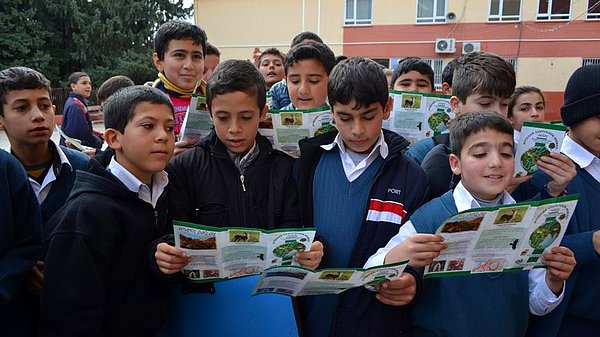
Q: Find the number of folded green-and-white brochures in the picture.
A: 7